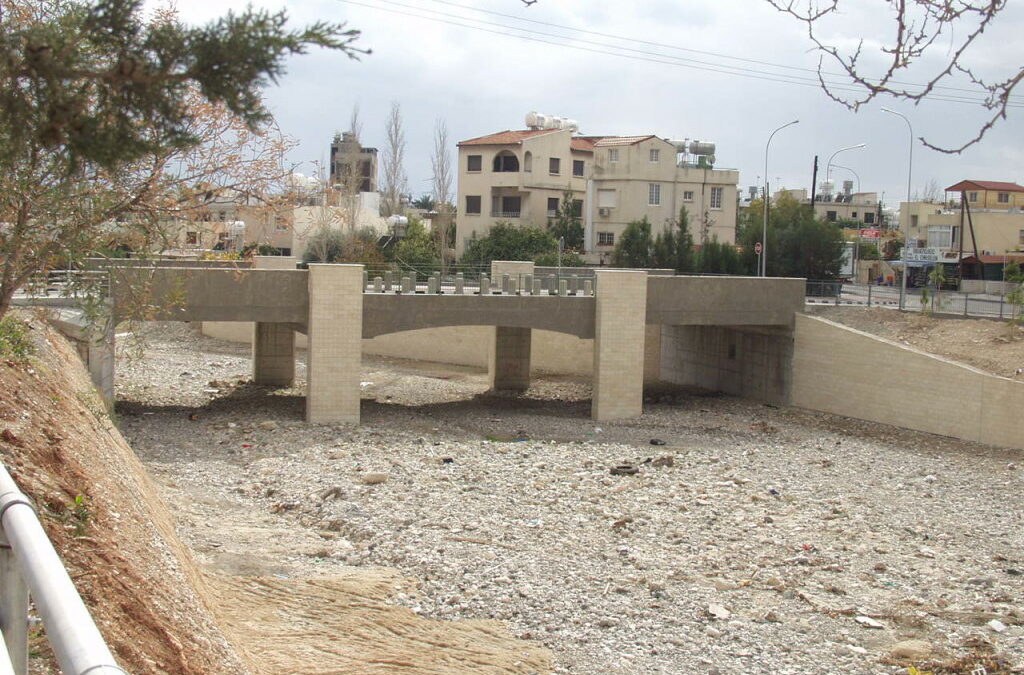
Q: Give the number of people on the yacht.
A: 0